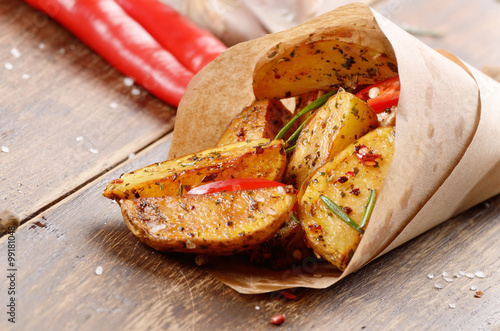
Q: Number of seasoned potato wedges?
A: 6